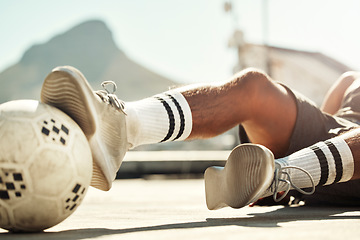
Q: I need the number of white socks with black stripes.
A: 2